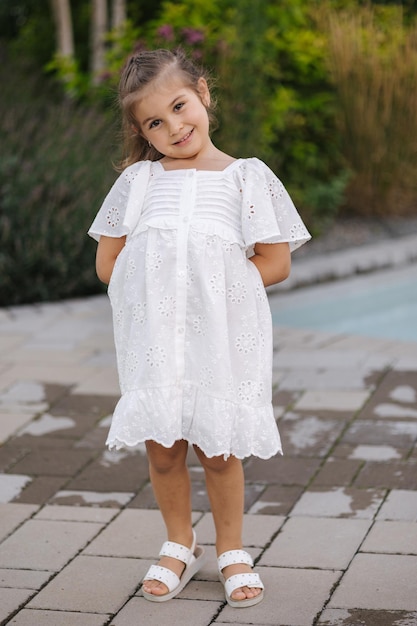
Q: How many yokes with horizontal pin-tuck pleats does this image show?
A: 1